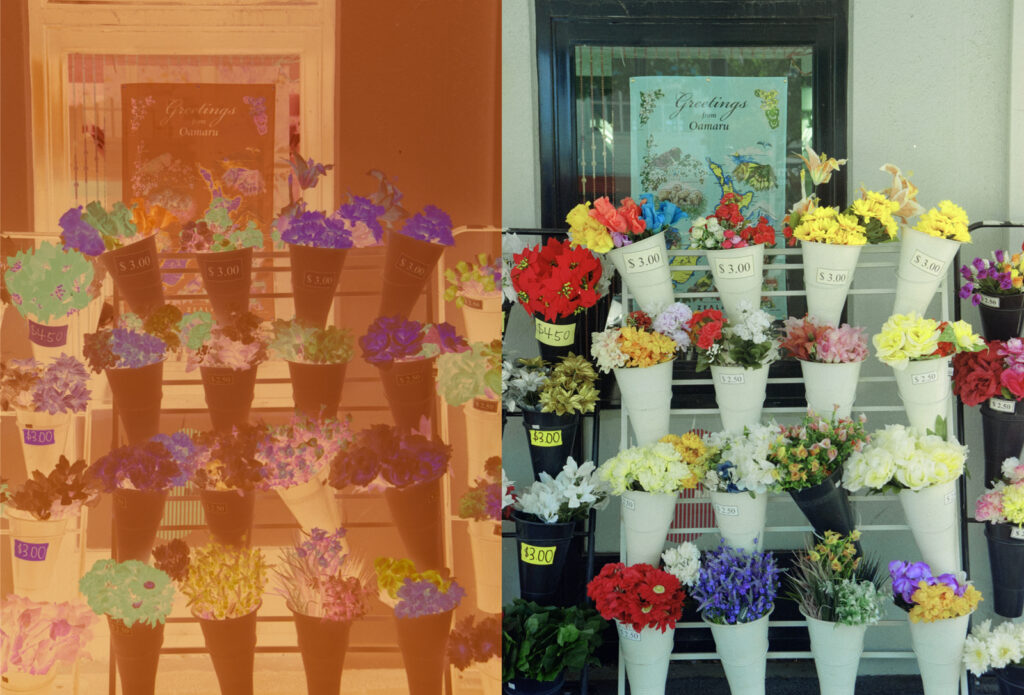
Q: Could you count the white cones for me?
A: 15